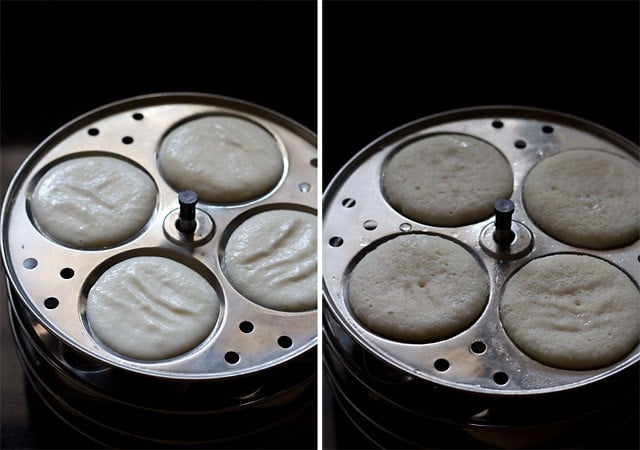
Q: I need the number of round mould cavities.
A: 8